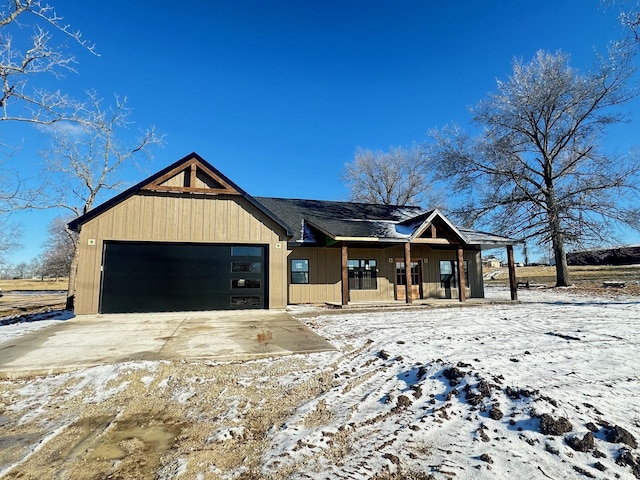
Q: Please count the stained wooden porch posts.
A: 4